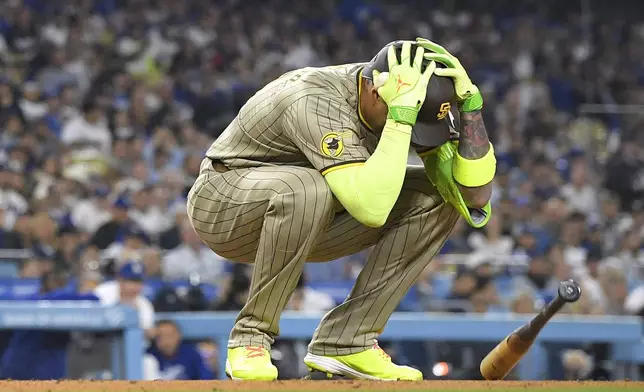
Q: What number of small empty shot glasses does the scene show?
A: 0